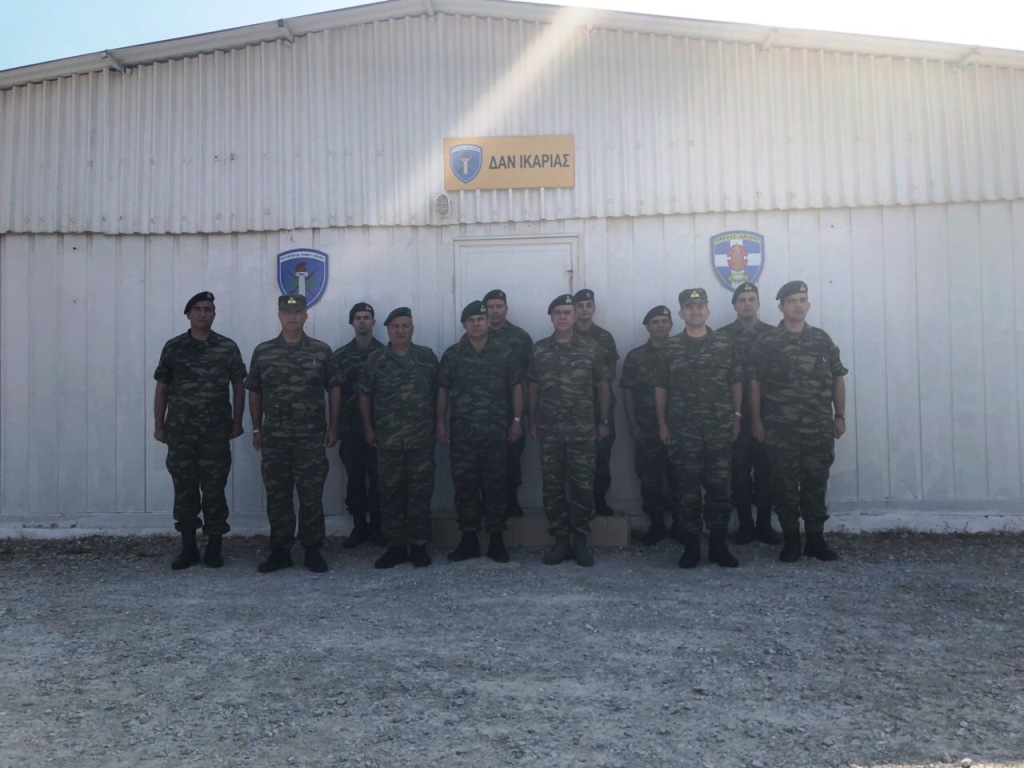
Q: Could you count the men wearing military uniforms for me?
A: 12